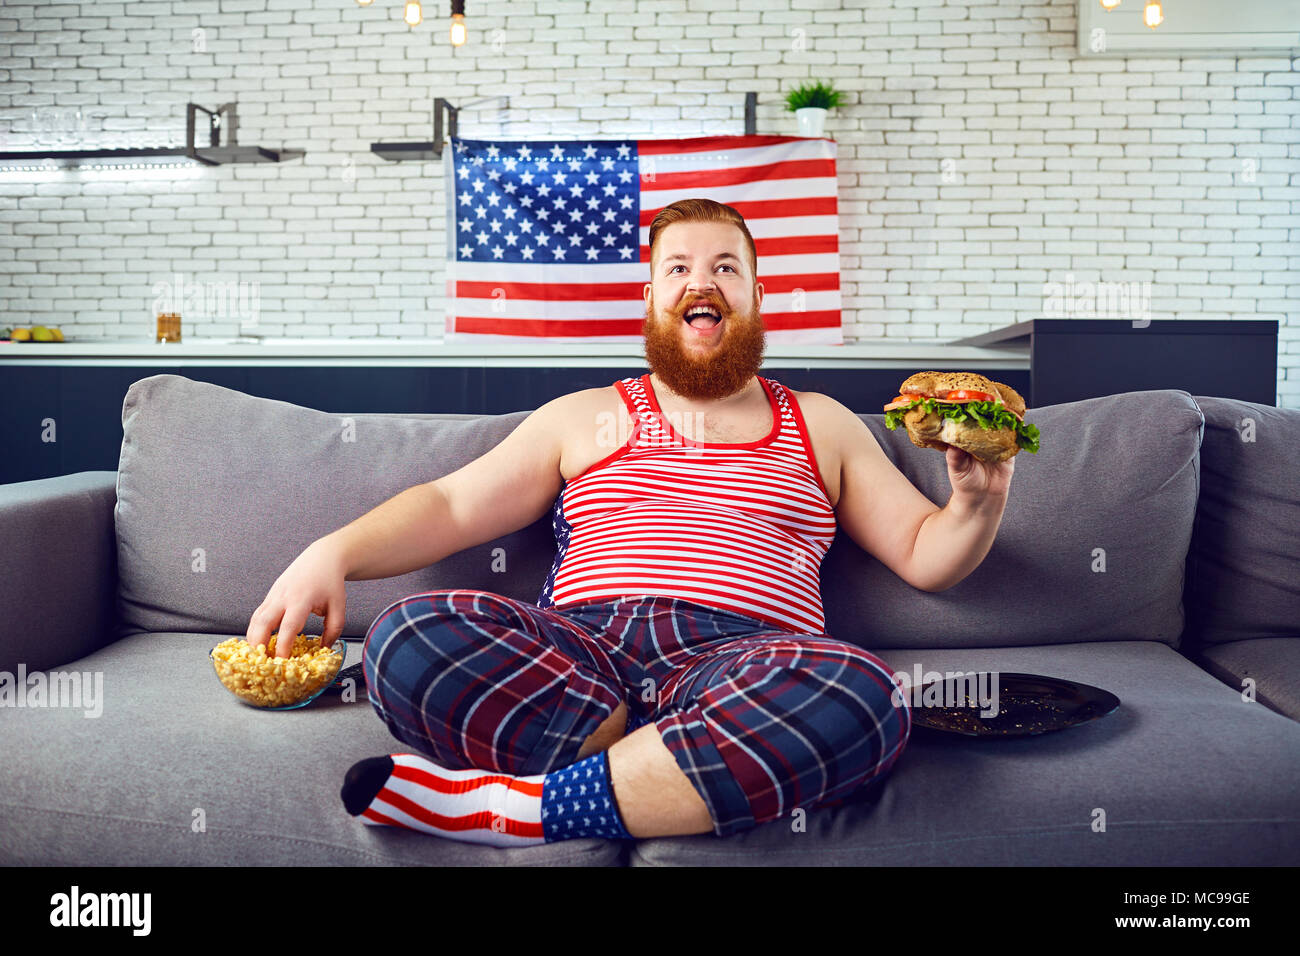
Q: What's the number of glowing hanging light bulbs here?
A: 5